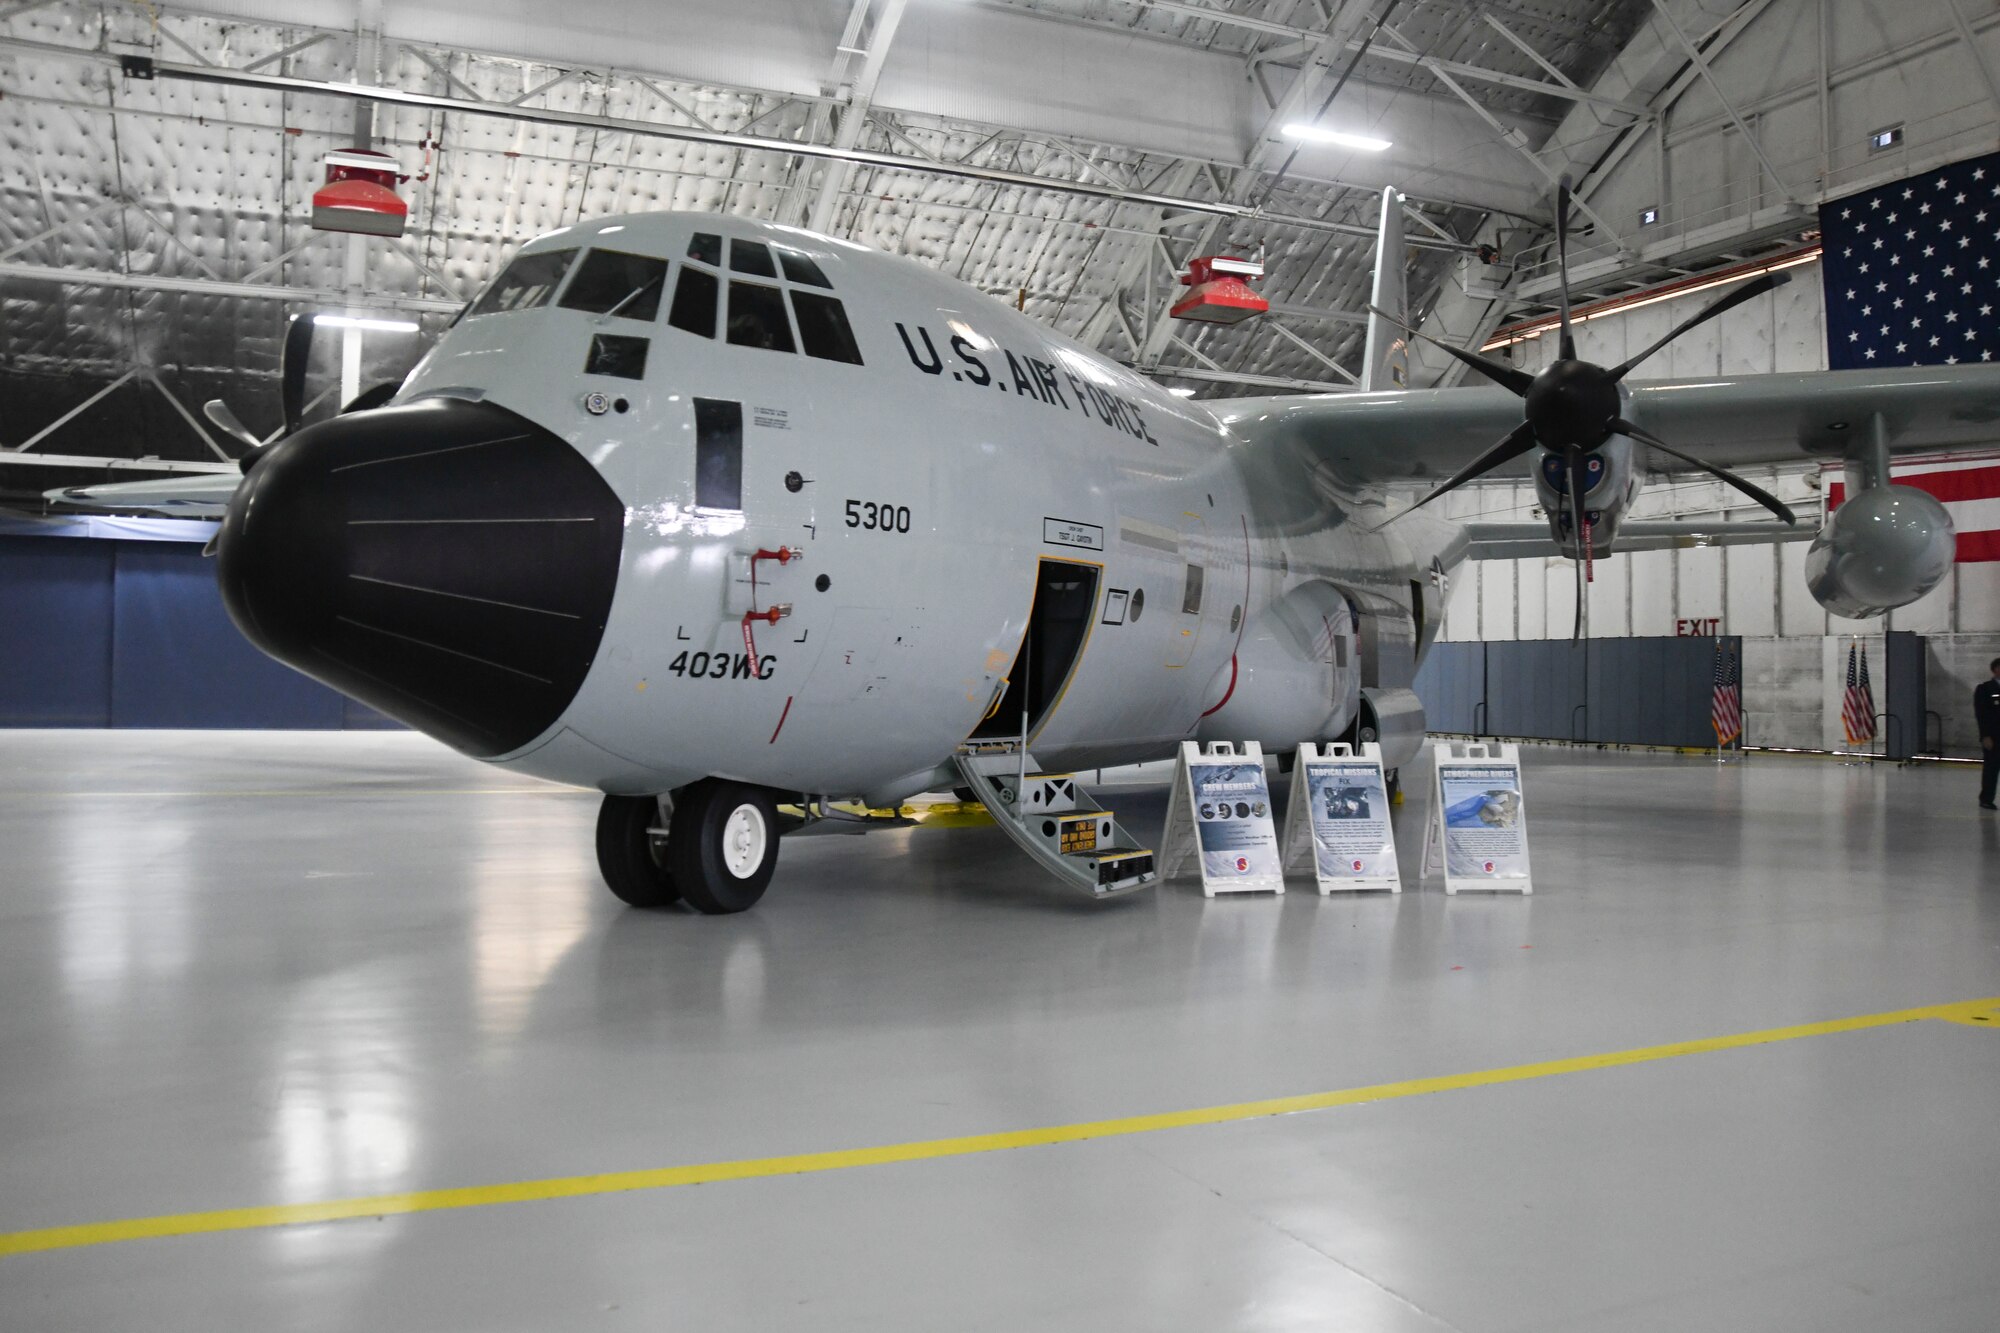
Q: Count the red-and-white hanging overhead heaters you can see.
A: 2